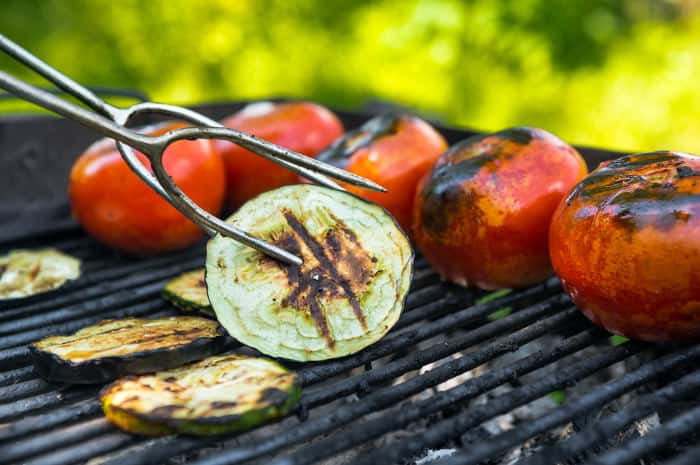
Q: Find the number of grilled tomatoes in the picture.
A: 5